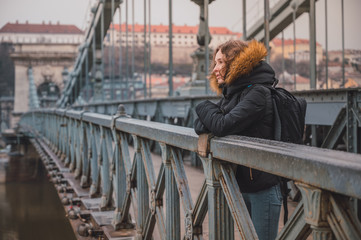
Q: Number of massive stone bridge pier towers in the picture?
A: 1